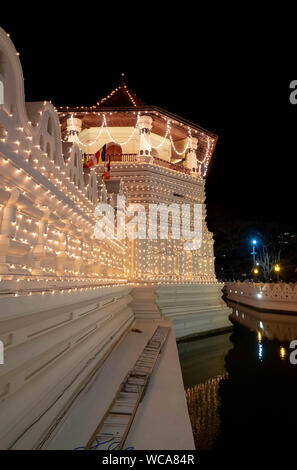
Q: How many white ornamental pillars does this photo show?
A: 3